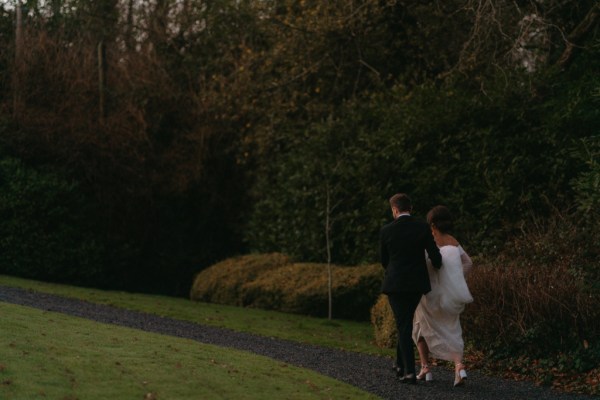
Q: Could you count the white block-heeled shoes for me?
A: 2